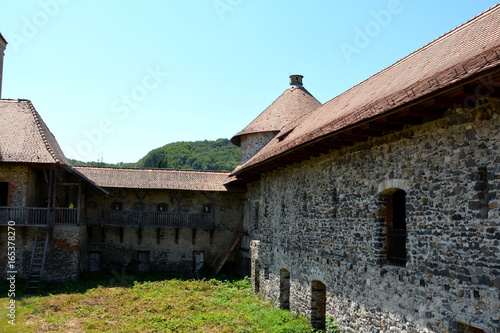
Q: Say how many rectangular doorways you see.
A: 3